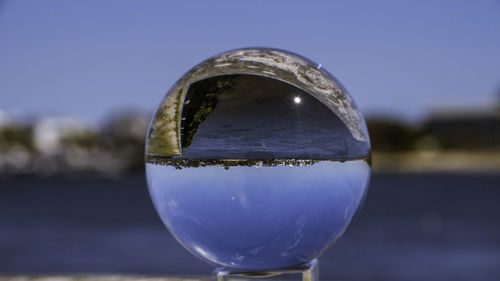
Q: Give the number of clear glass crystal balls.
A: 1